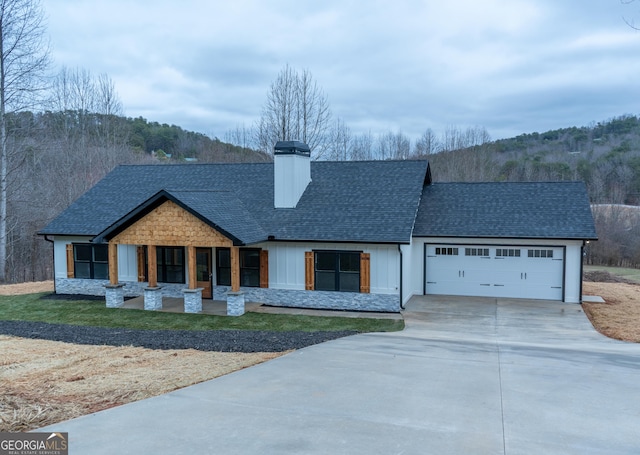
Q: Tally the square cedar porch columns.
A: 4